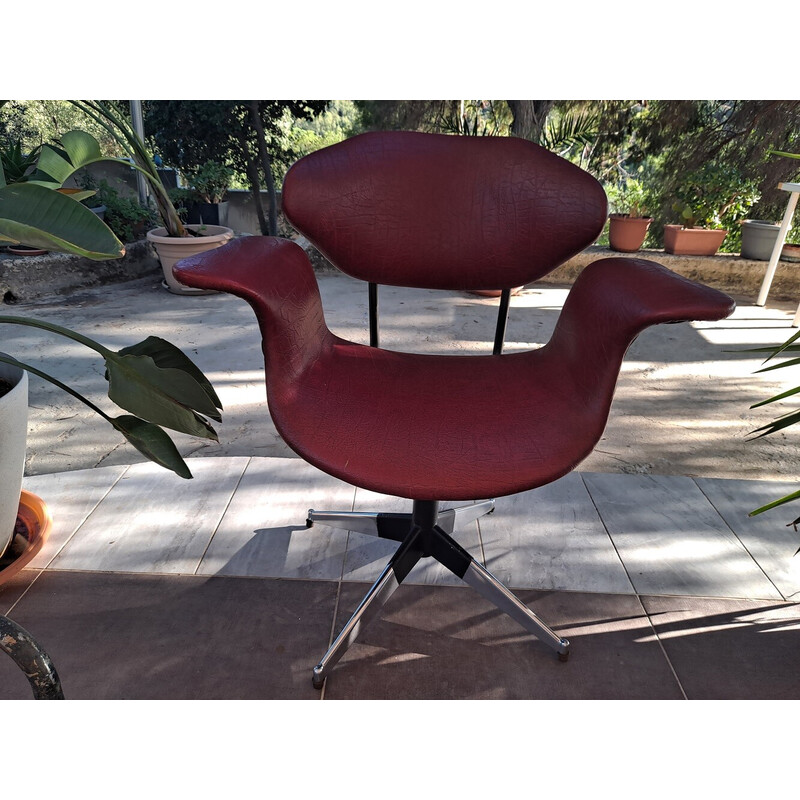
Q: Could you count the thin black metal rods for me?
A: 2